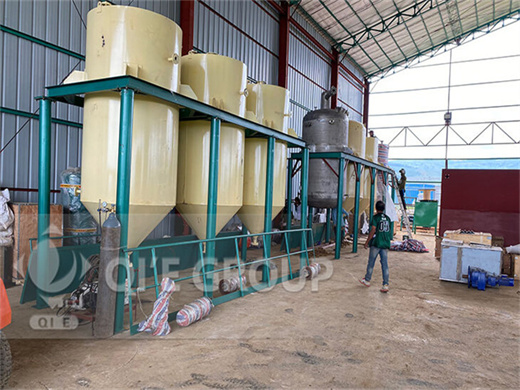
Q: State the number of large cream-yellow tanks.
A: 5